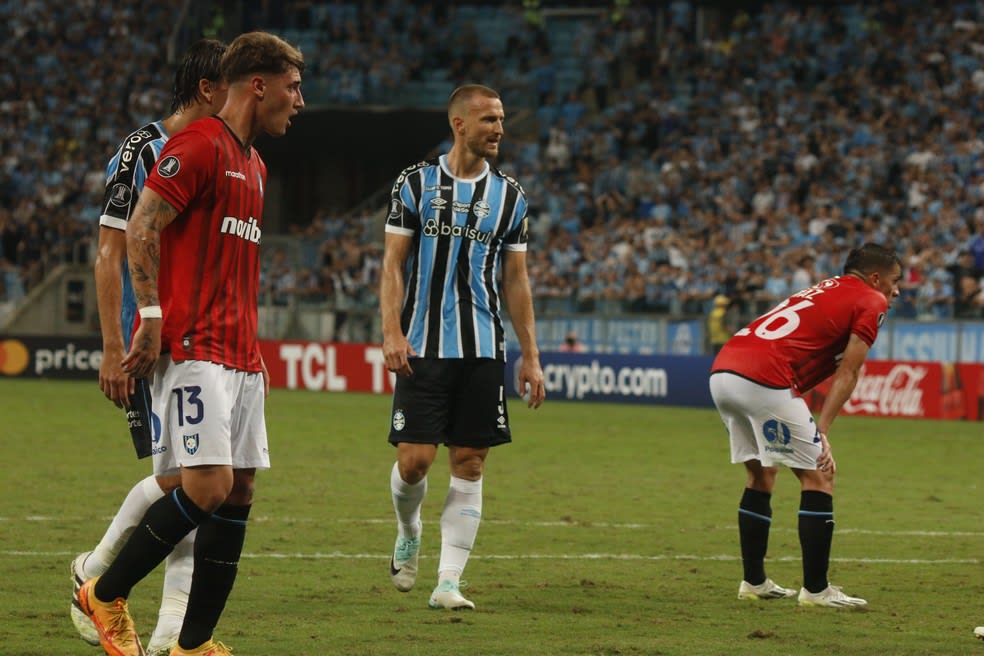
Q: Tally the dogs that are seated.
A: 0